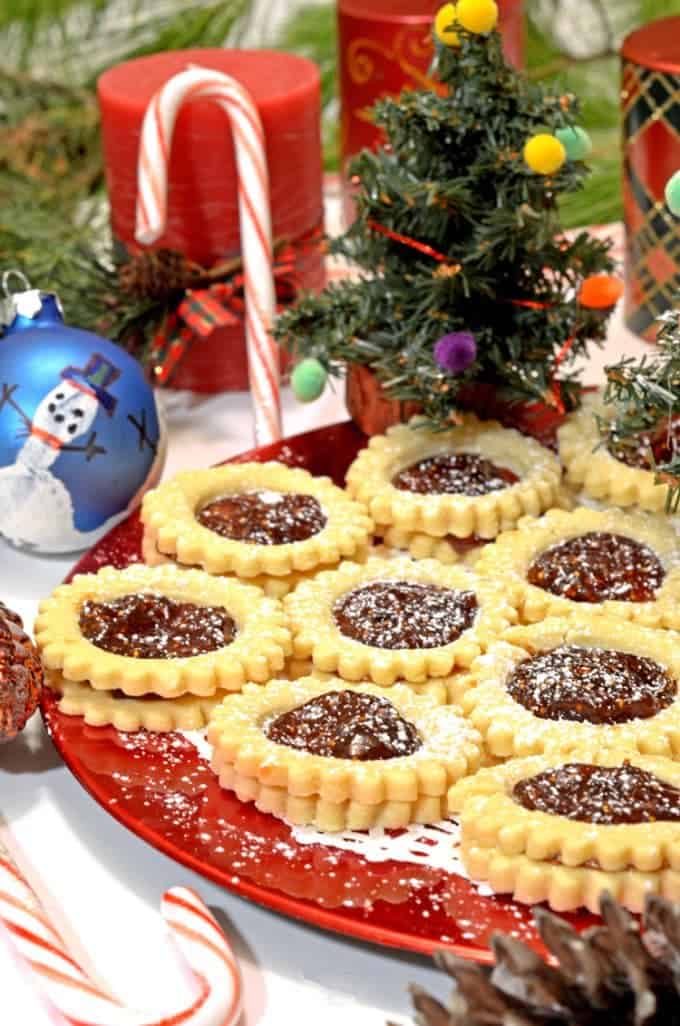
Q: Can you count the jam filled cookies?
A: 9